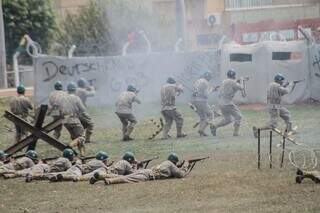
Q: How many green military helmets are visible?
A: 15